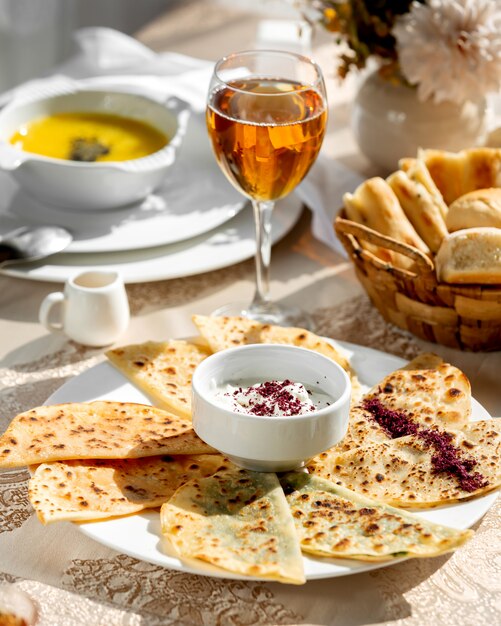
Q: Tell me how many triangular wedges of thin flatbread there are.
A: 8